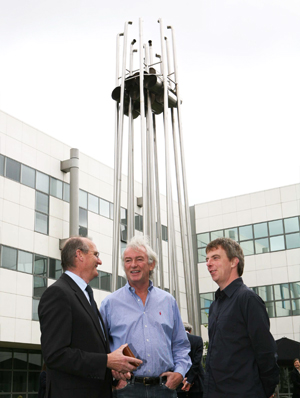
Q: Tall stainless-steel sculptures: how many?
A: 1